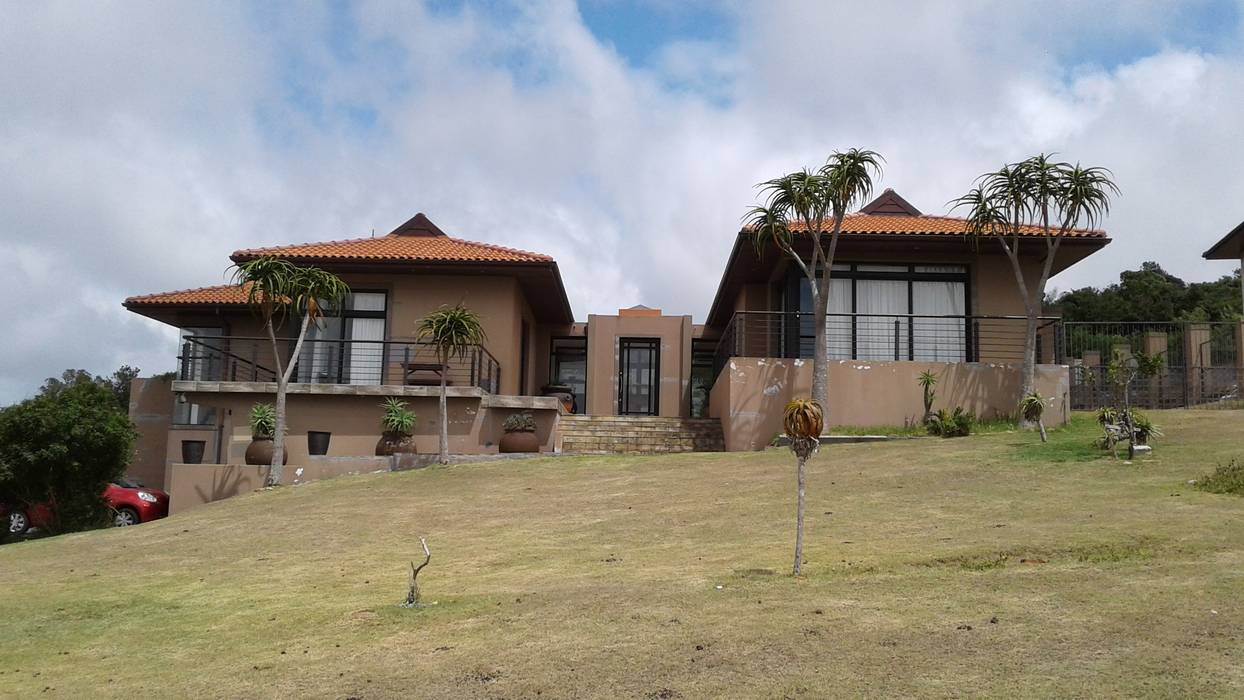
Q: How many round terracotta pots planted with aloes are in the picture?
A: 3